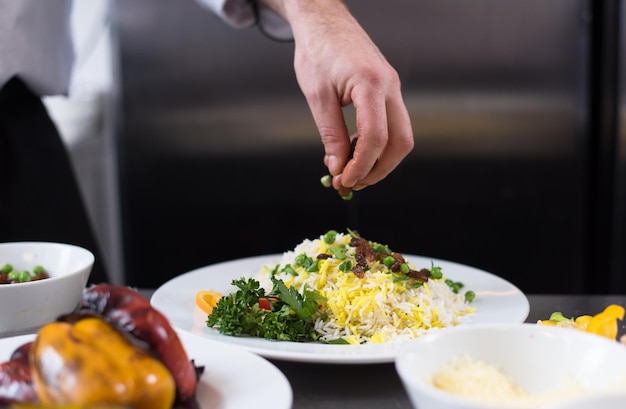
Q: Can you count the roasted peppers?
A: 3